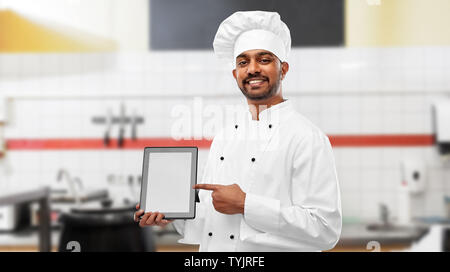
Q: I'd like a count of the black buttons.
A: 6